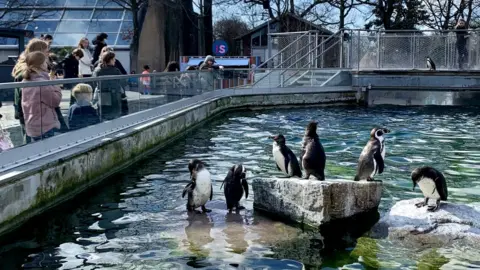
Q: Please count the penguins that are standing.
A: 7